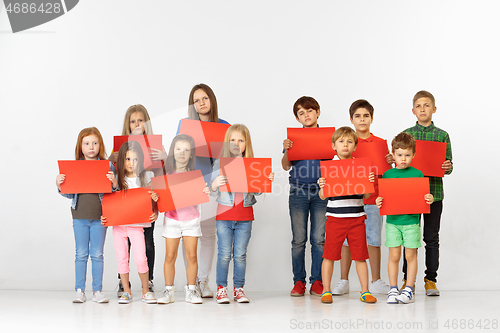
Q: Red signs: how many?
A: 11